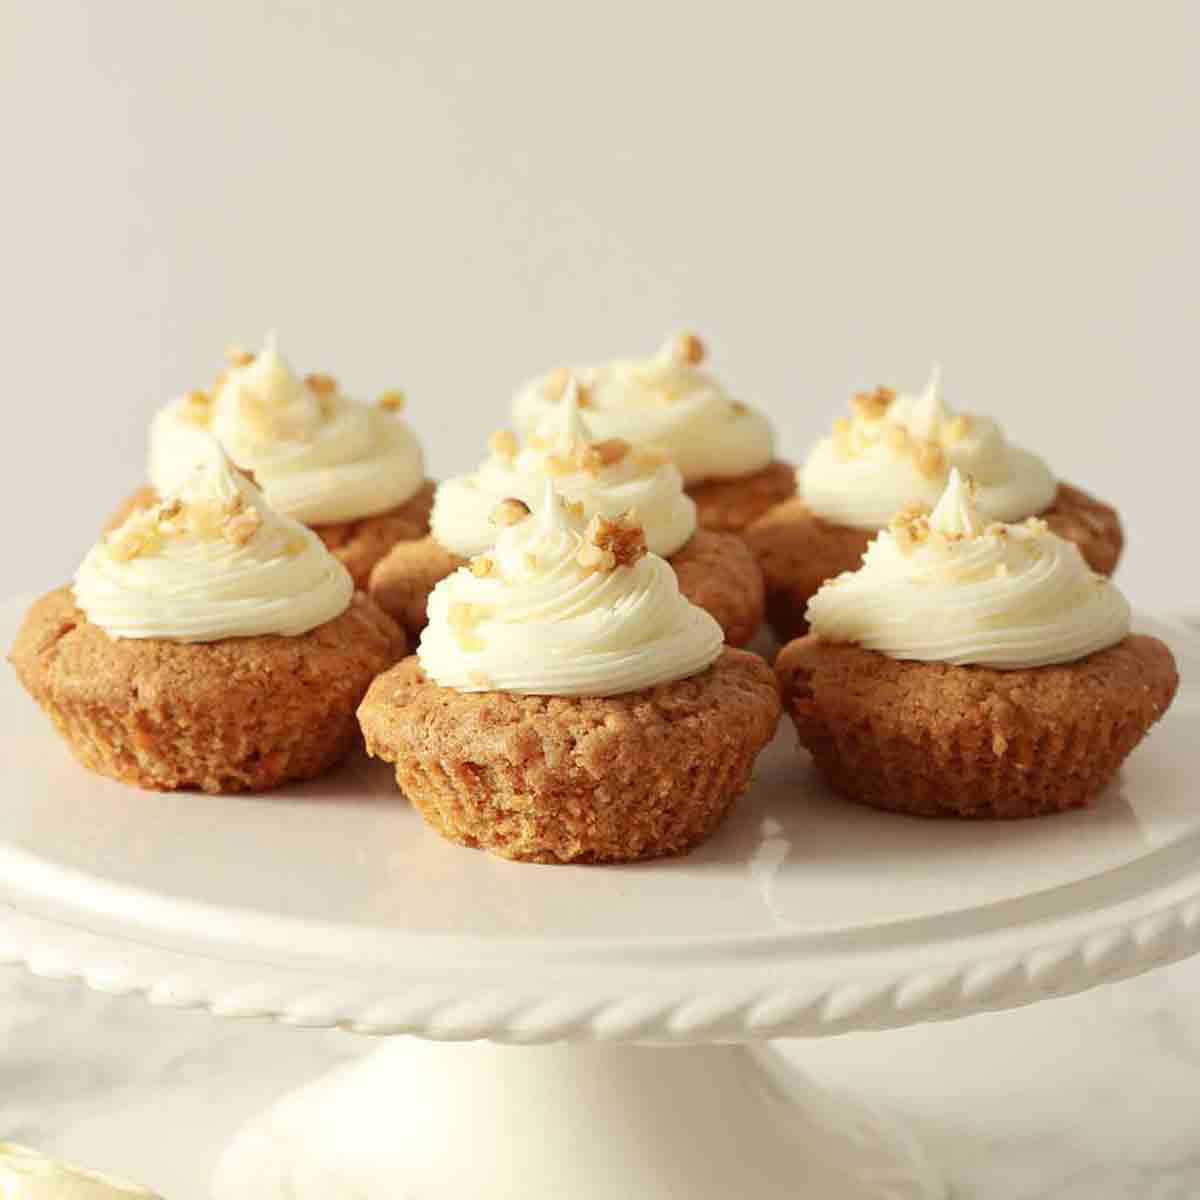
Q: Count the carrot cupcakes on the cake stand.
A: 7